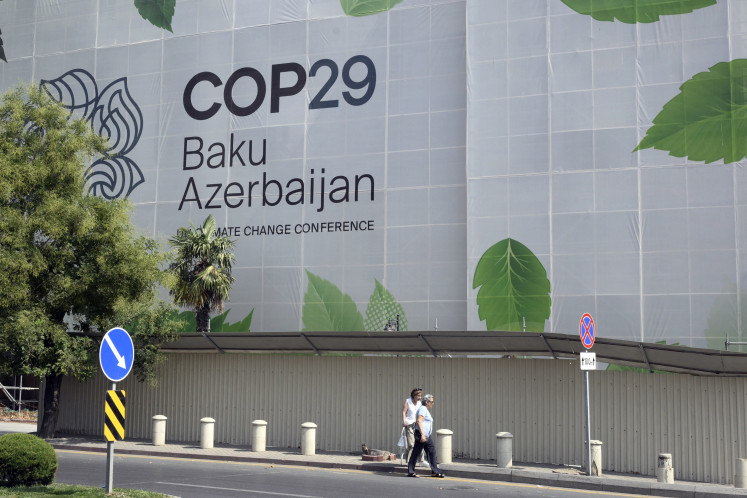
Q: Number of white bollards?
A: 9